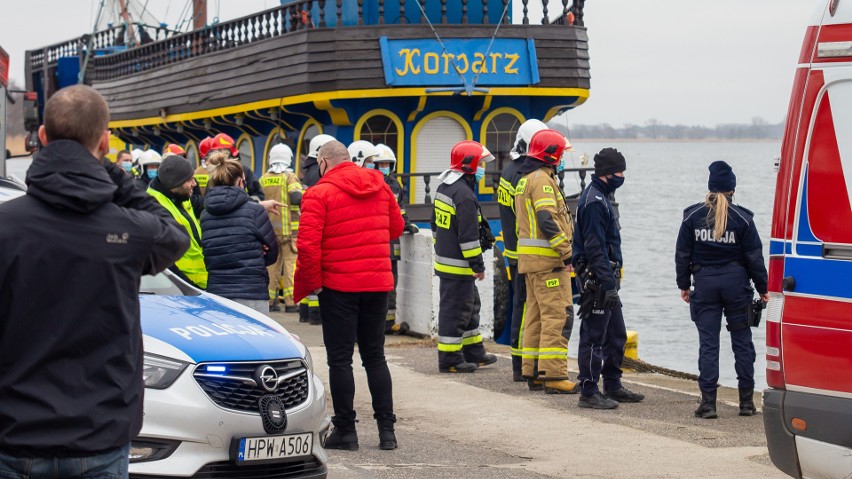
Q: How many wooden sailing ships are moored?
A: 1